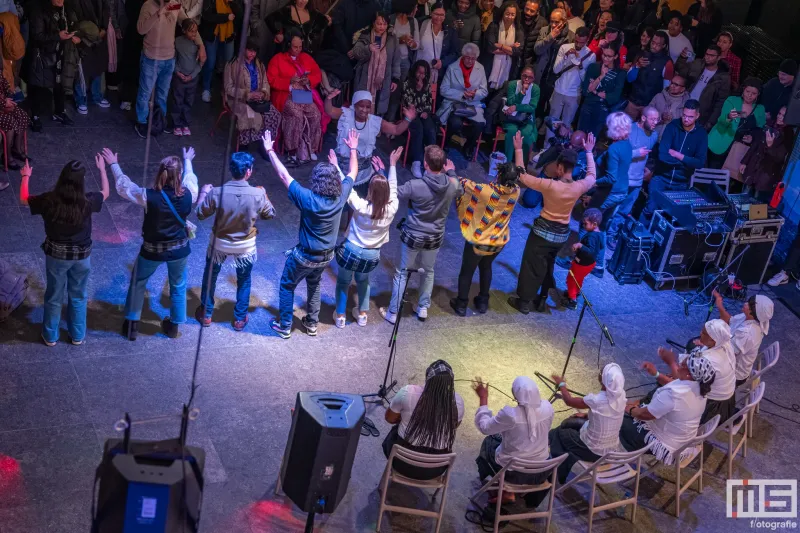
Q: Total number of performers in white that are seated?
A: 6